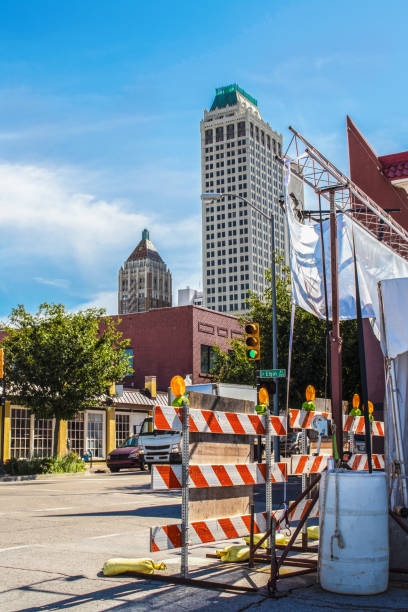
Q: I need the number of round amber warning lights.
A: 5